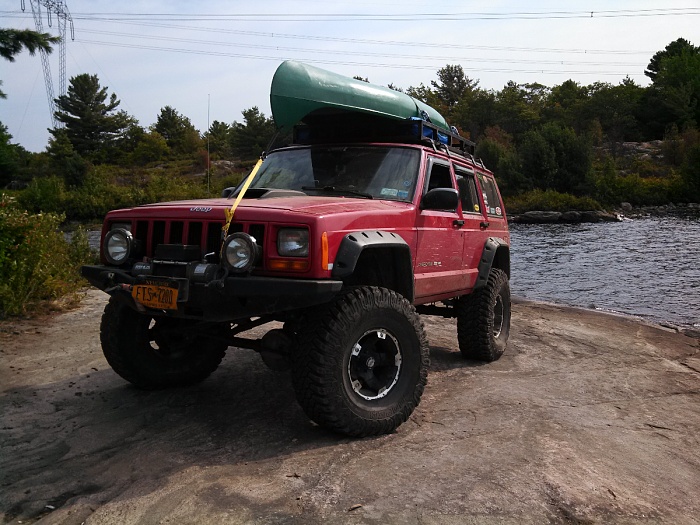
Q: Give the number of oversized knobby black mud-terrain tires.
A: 3